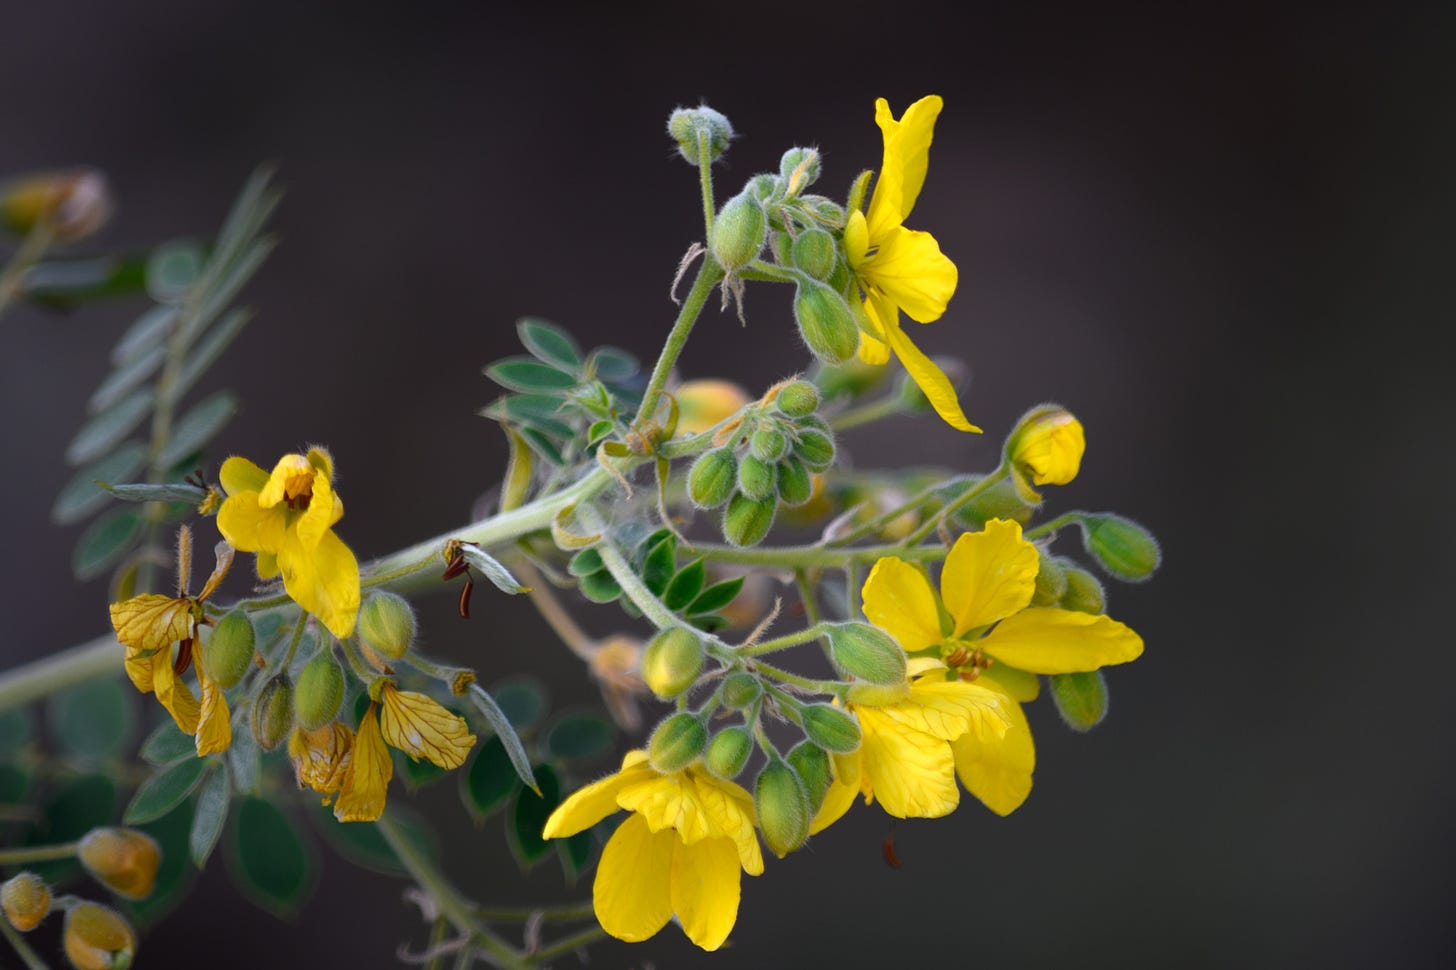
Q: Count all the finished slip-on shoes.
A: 0